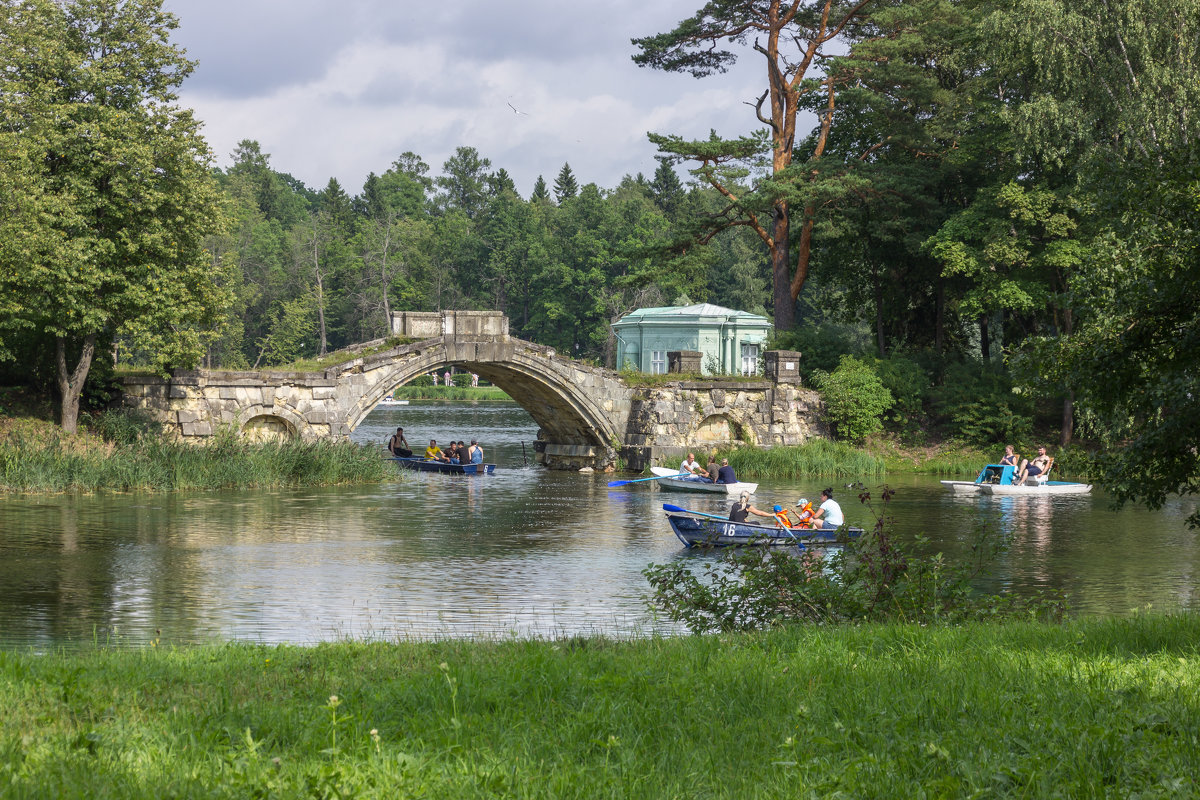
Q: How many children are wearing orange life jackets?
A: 2